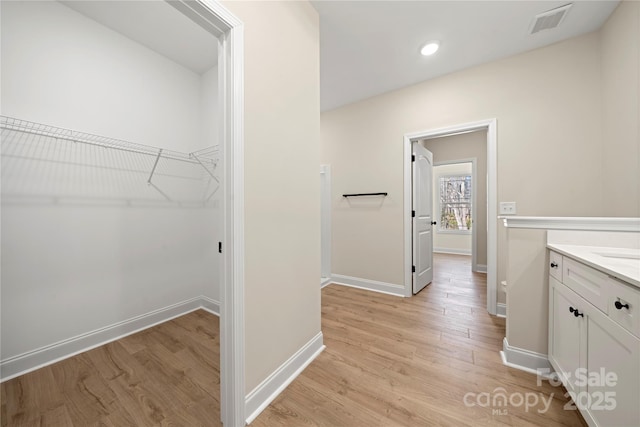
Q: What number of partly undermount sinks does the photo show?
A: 1